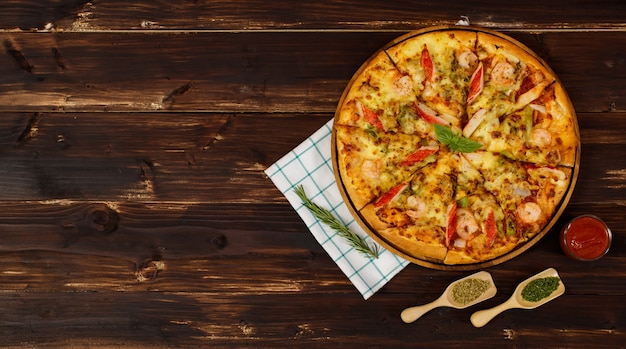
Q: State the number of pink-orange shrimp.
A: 8